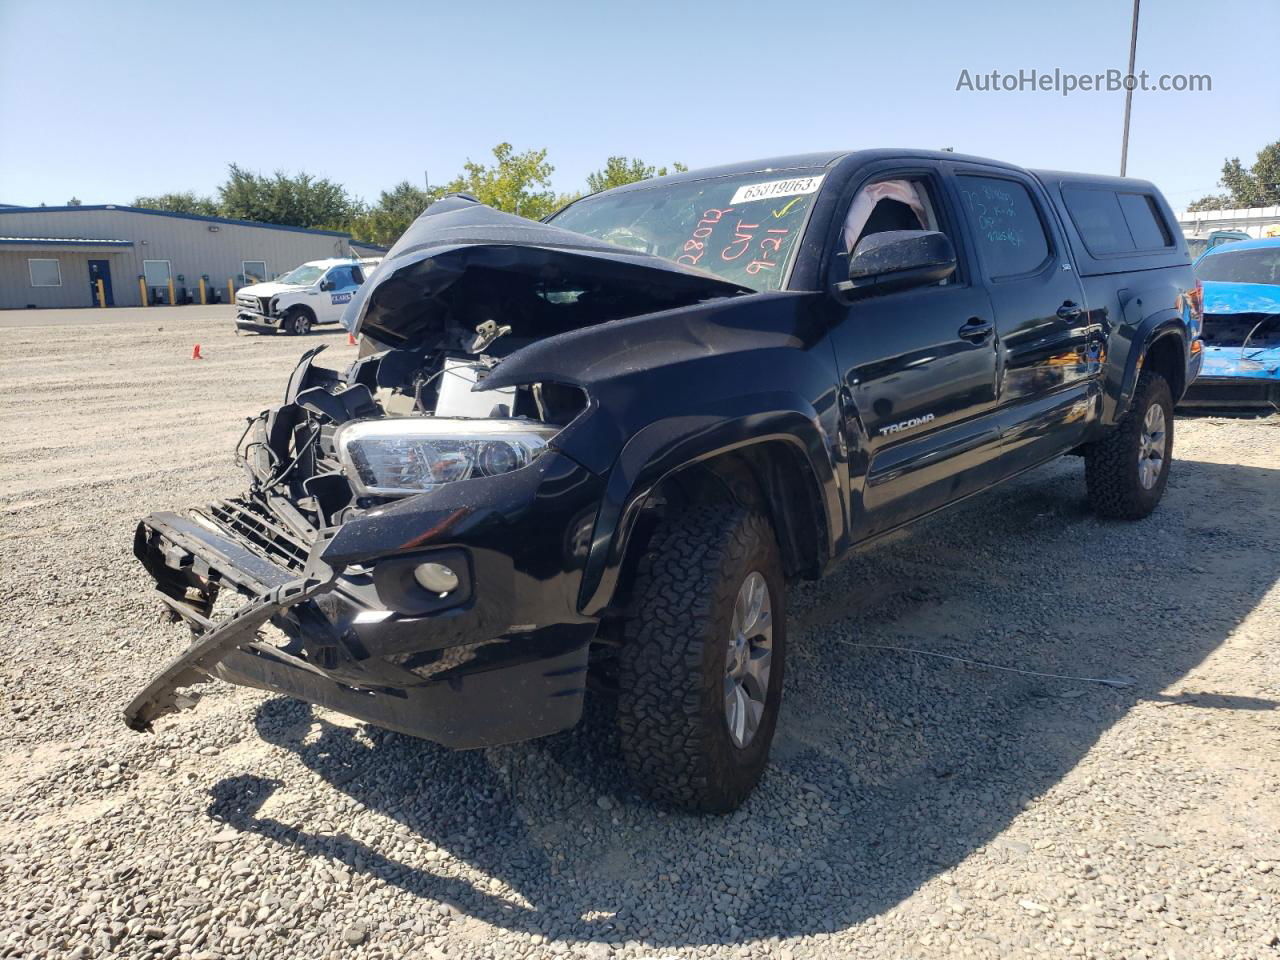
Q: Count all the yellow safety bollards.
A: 6